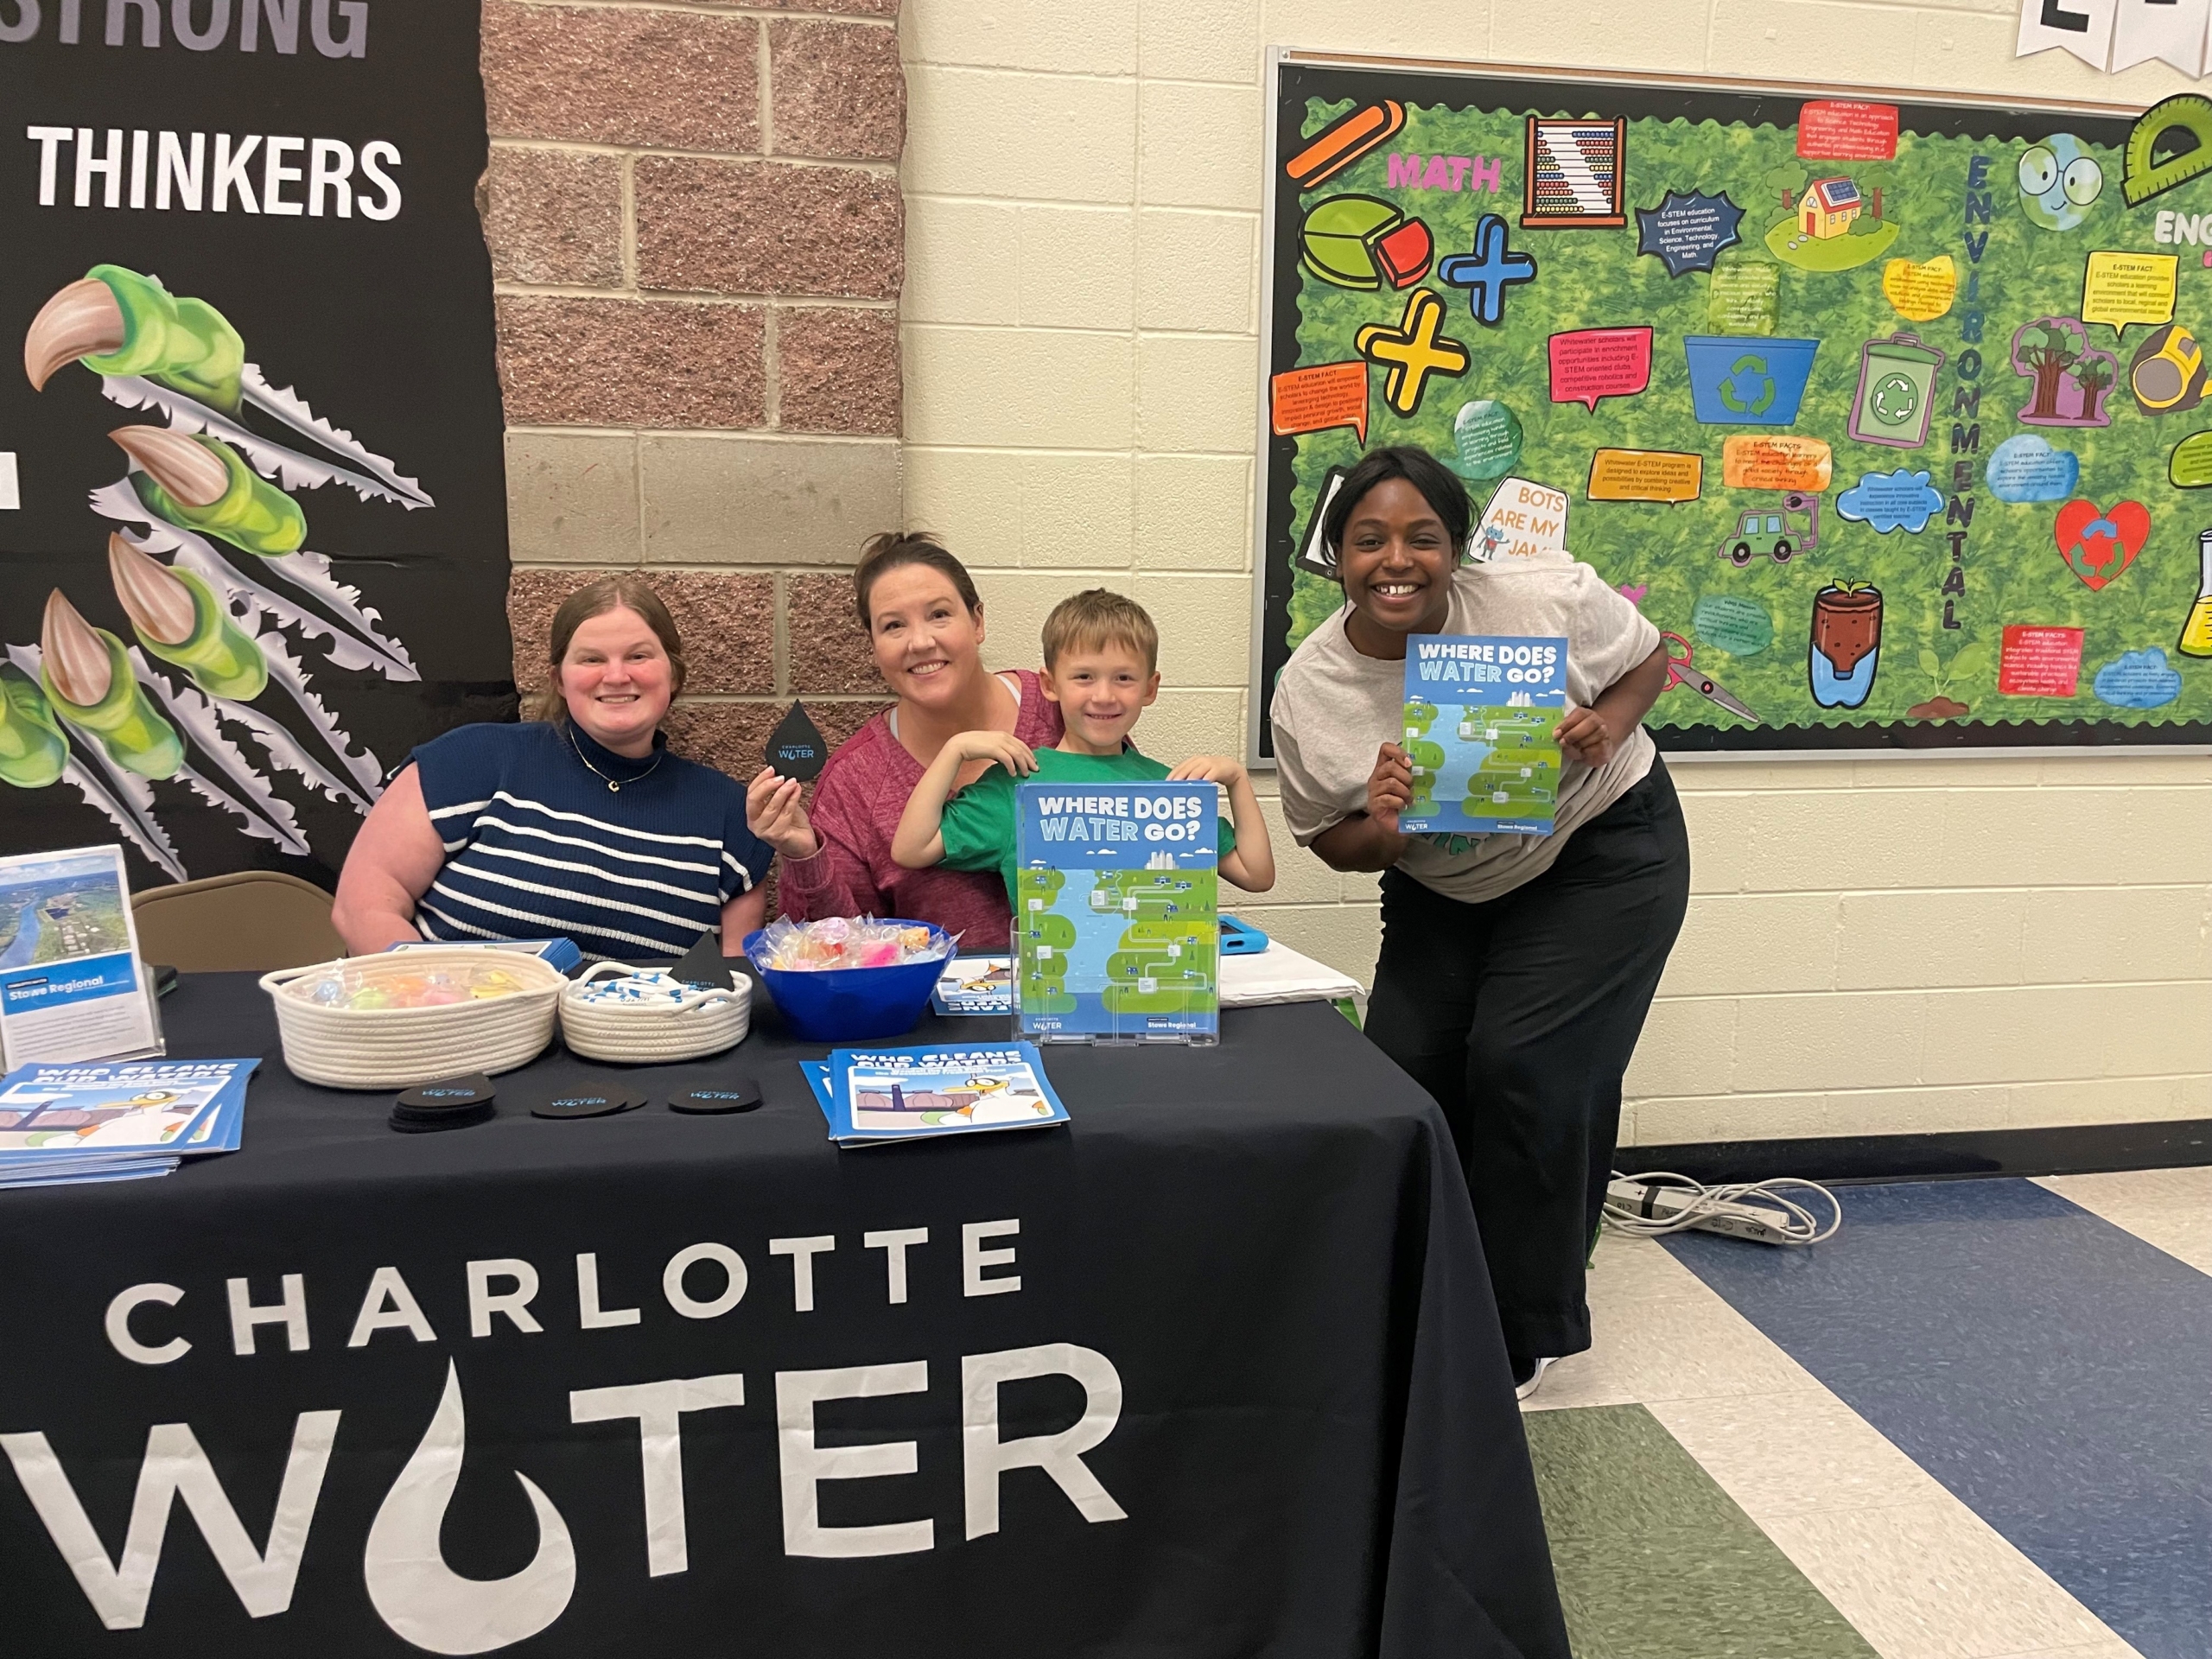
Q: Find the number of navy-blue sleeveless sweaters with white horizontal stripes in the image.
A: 1